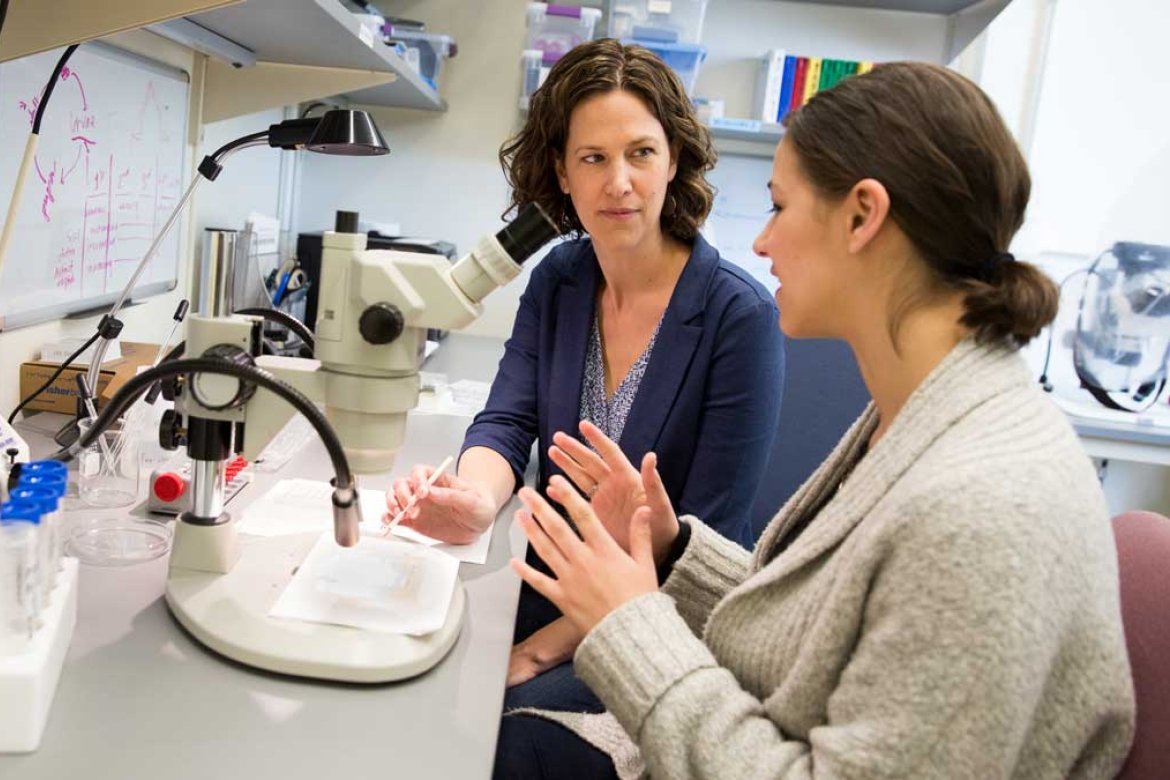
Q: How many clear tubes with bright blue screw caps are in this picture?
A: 4